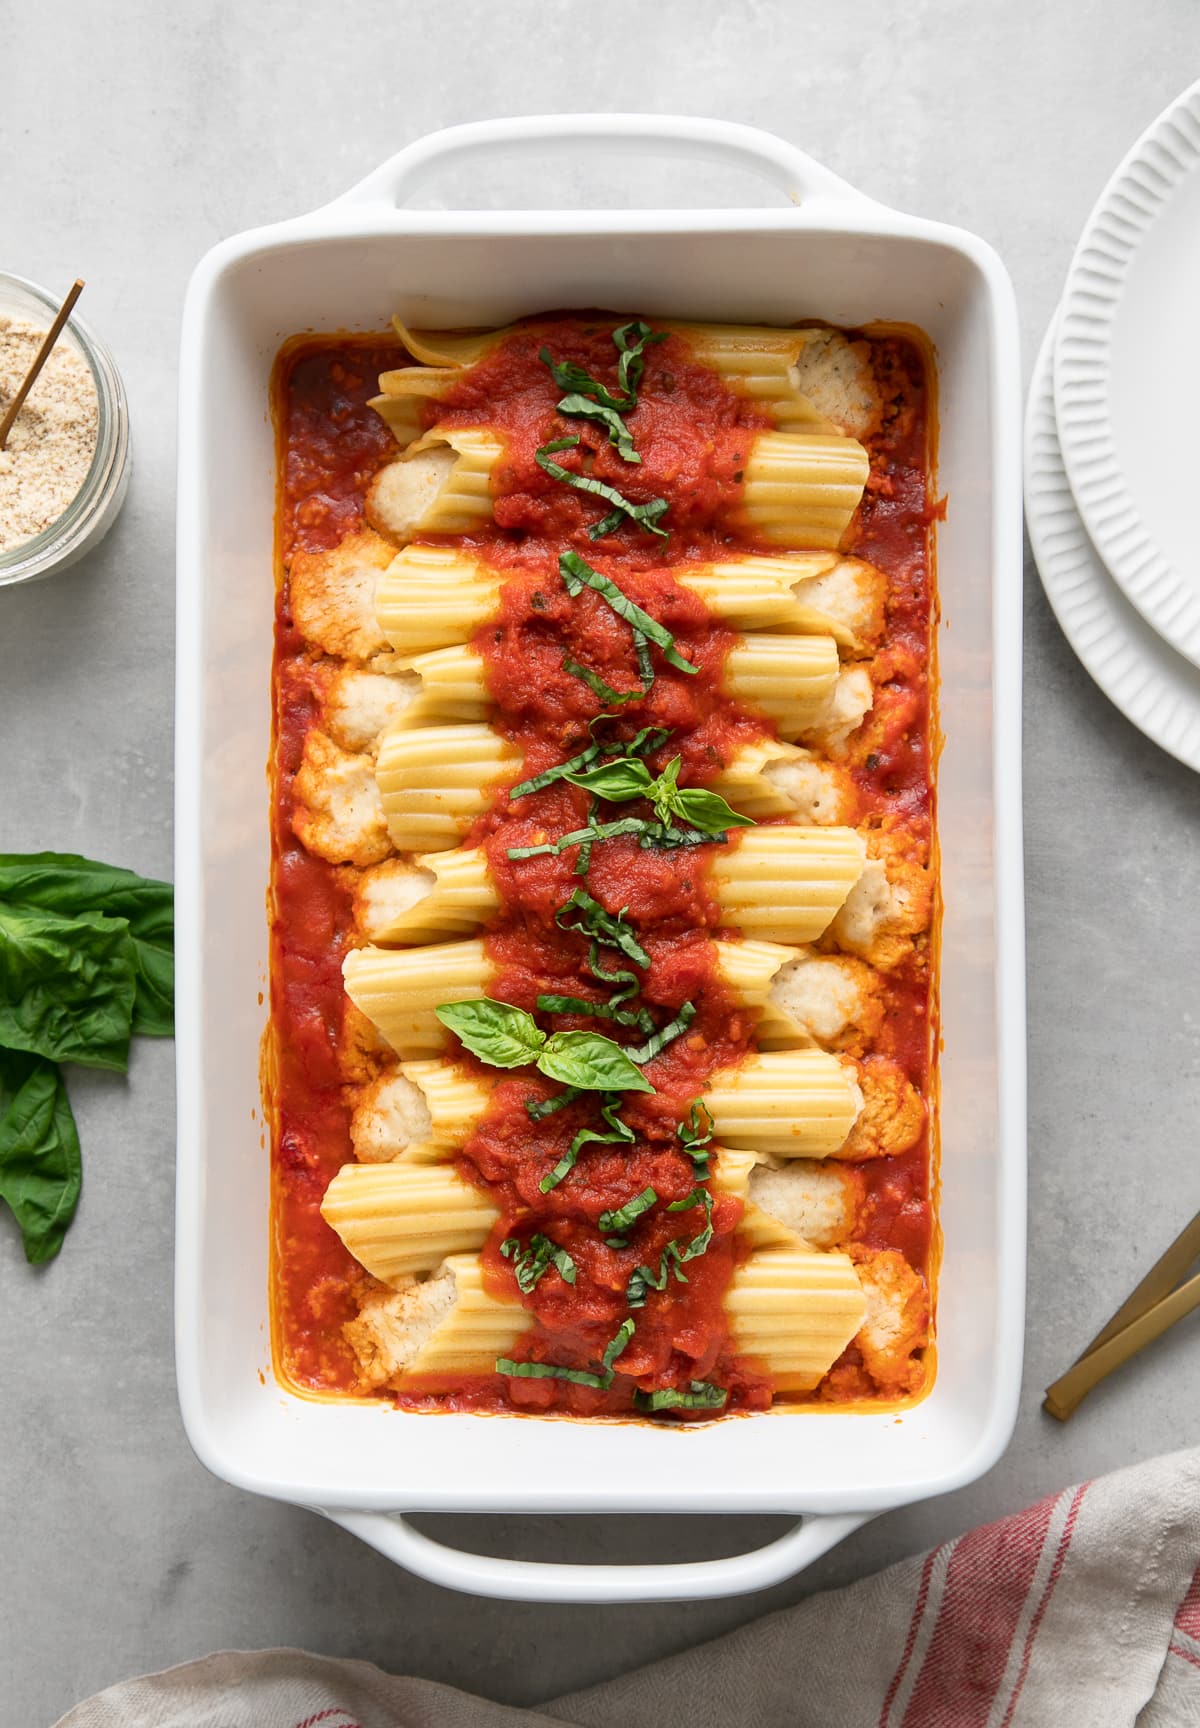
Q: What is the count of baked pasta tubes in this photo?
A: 10